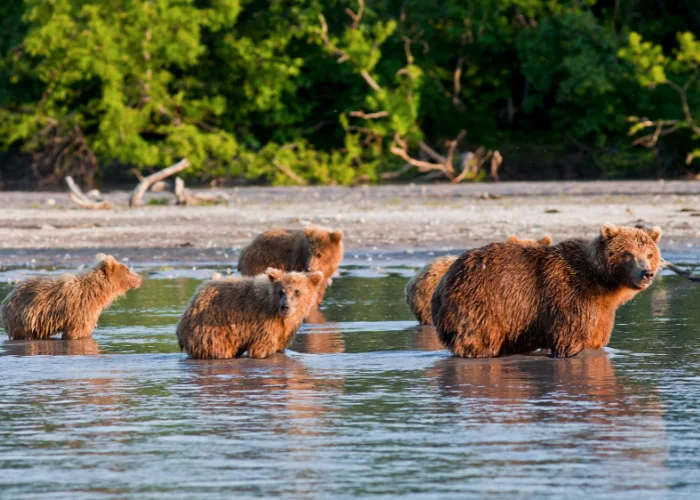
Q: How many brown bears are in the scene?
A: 5